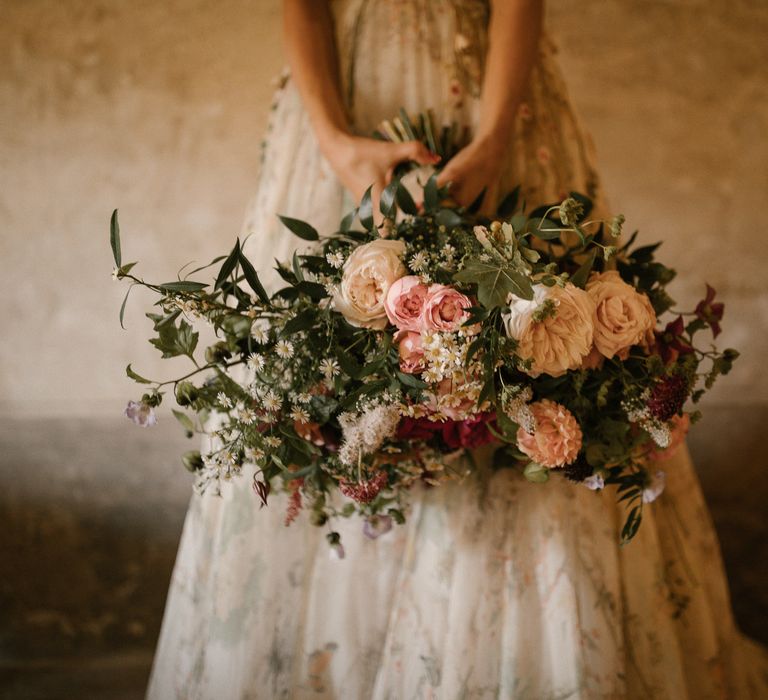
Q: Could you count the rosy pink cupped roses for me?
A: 3